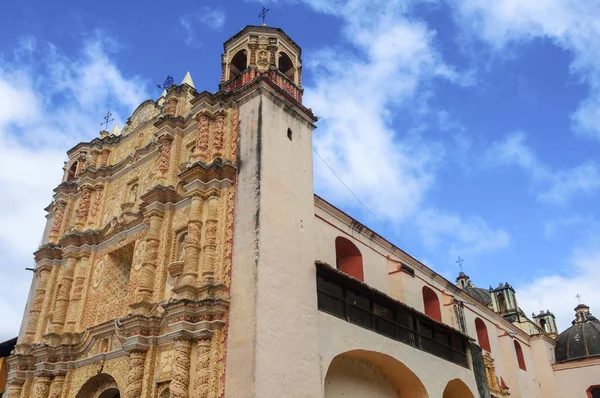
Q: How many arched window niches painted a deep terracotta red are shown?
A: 4